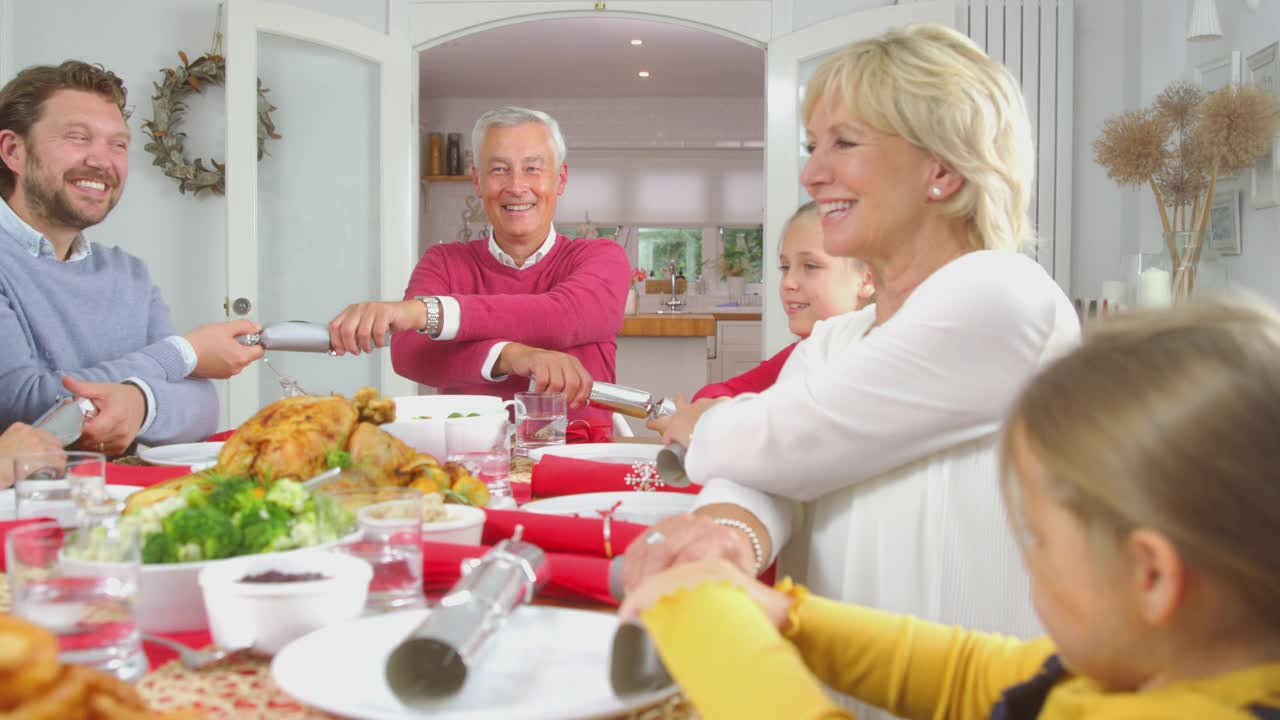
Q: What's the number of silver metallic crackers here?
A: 6